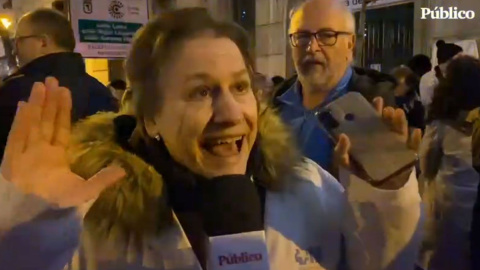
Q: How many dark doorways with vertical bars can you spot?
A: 1